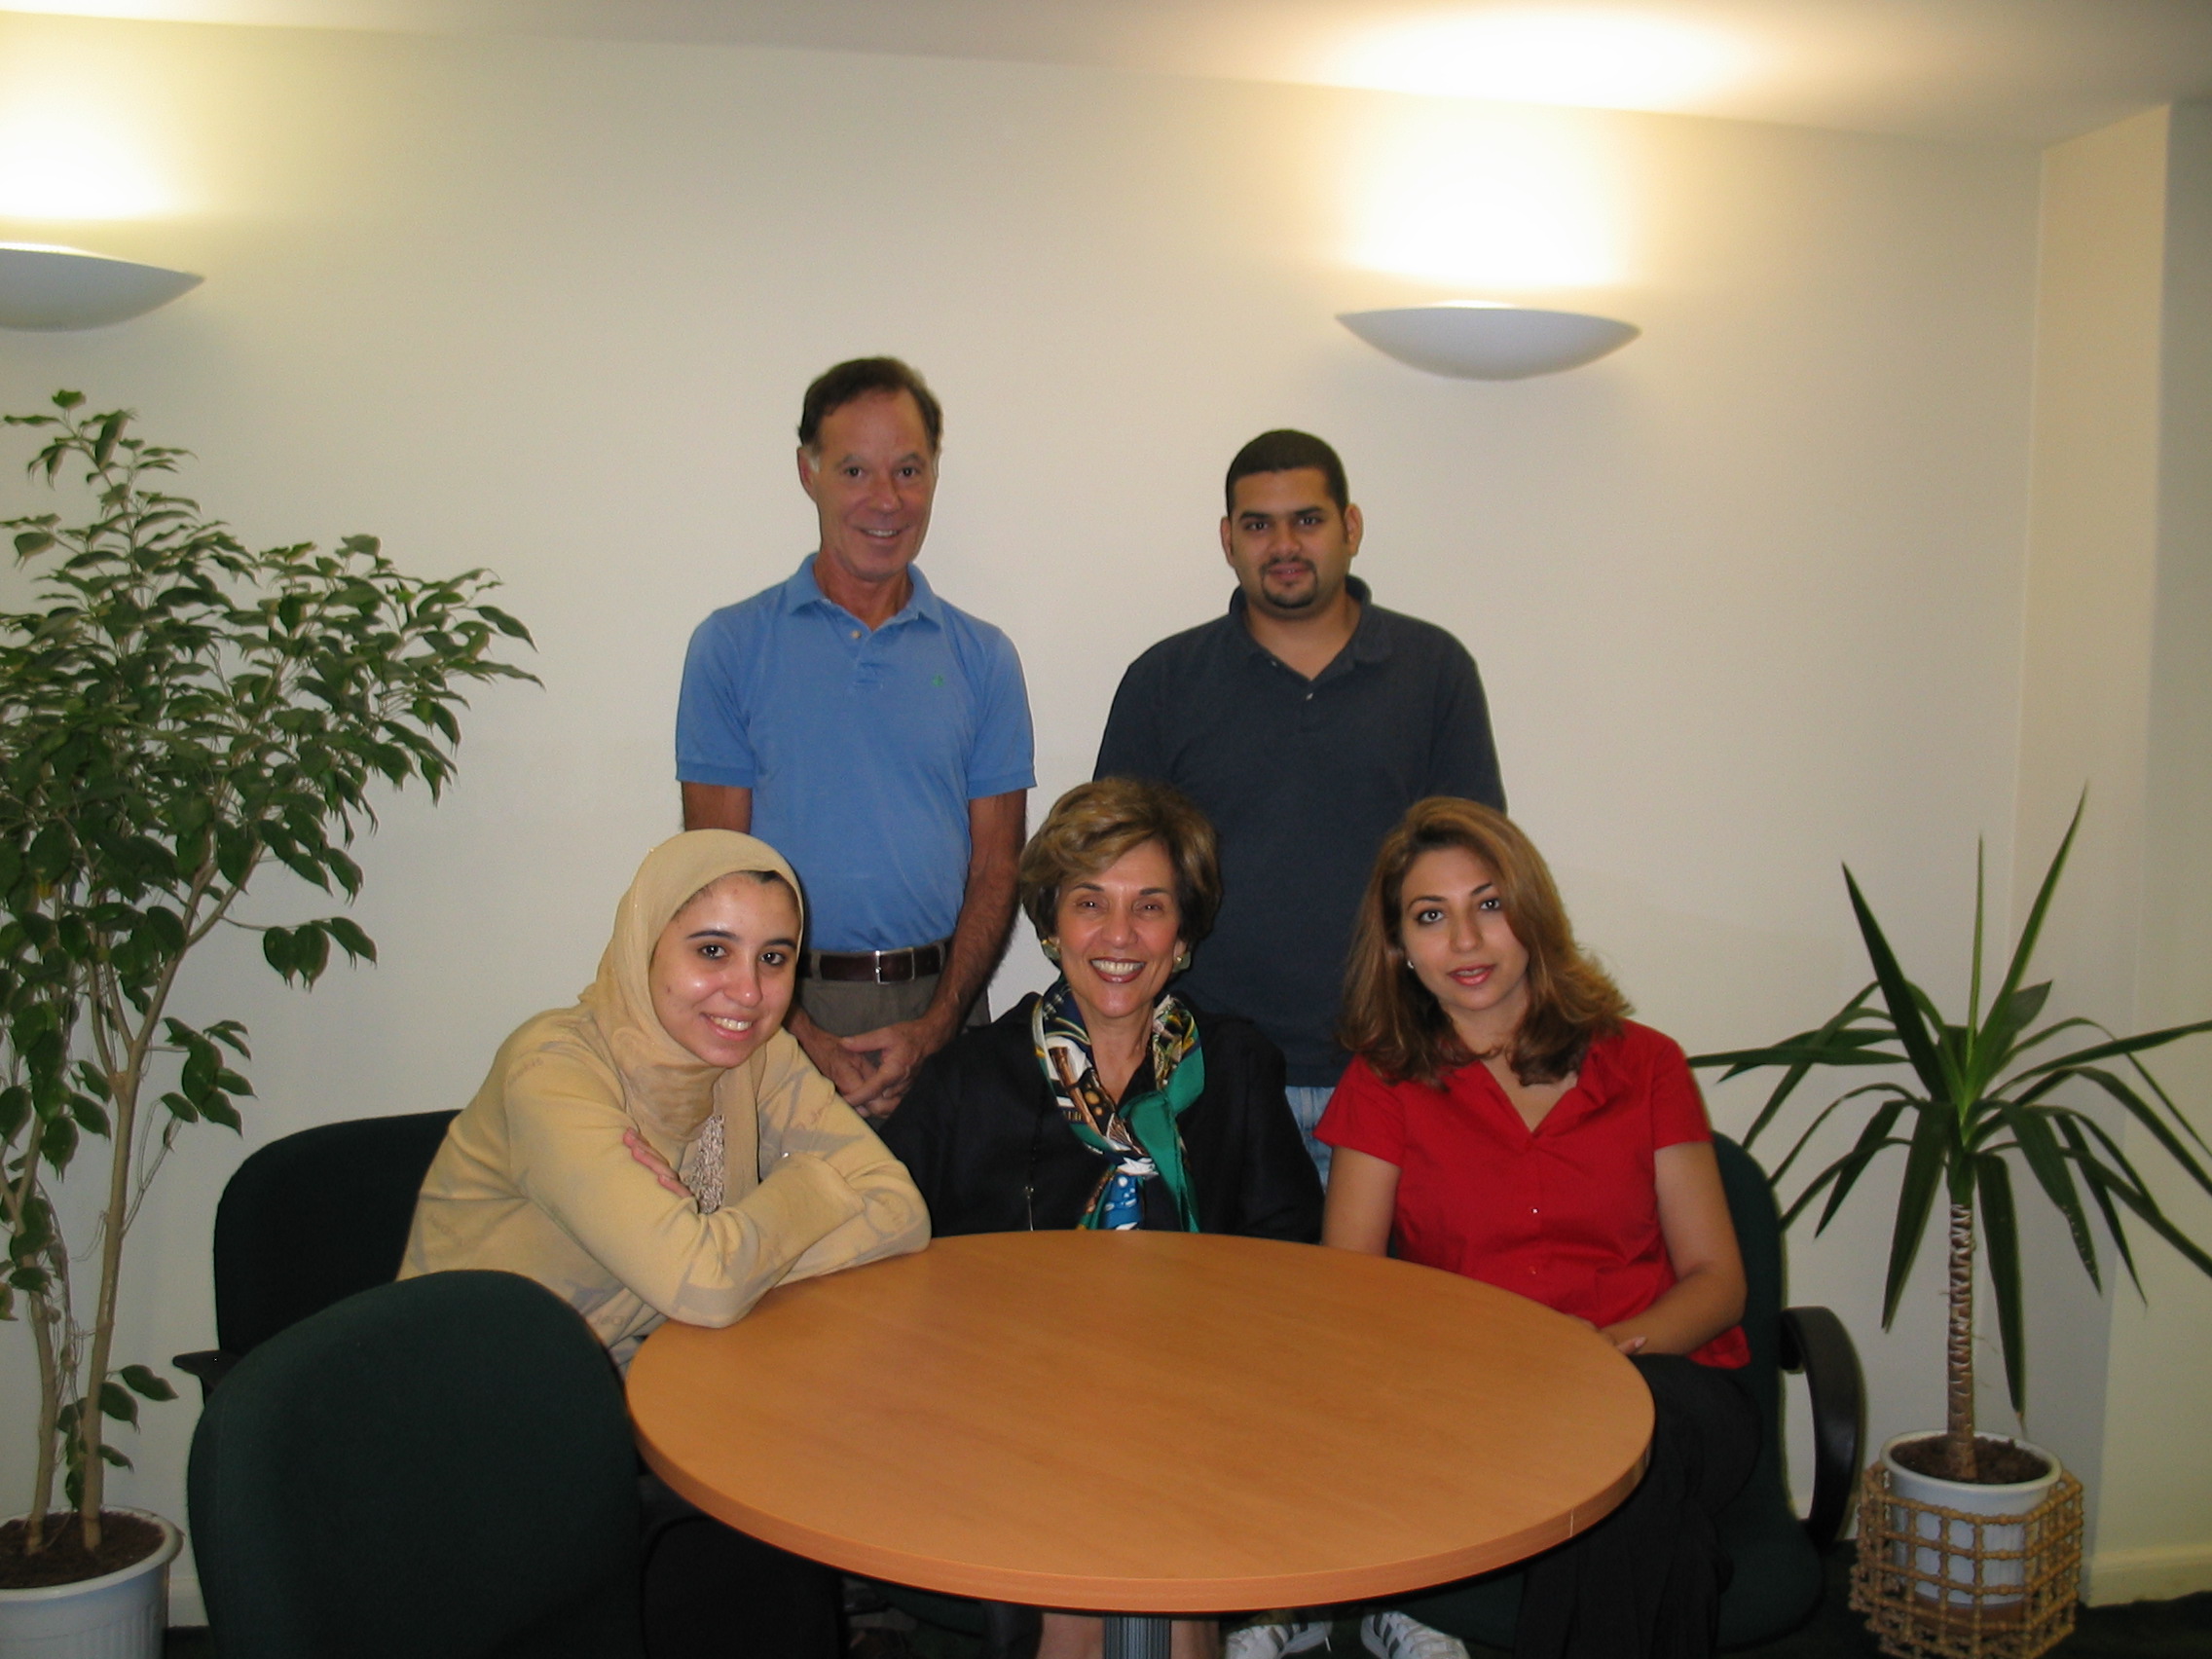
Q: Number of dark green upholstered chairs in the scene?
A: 3